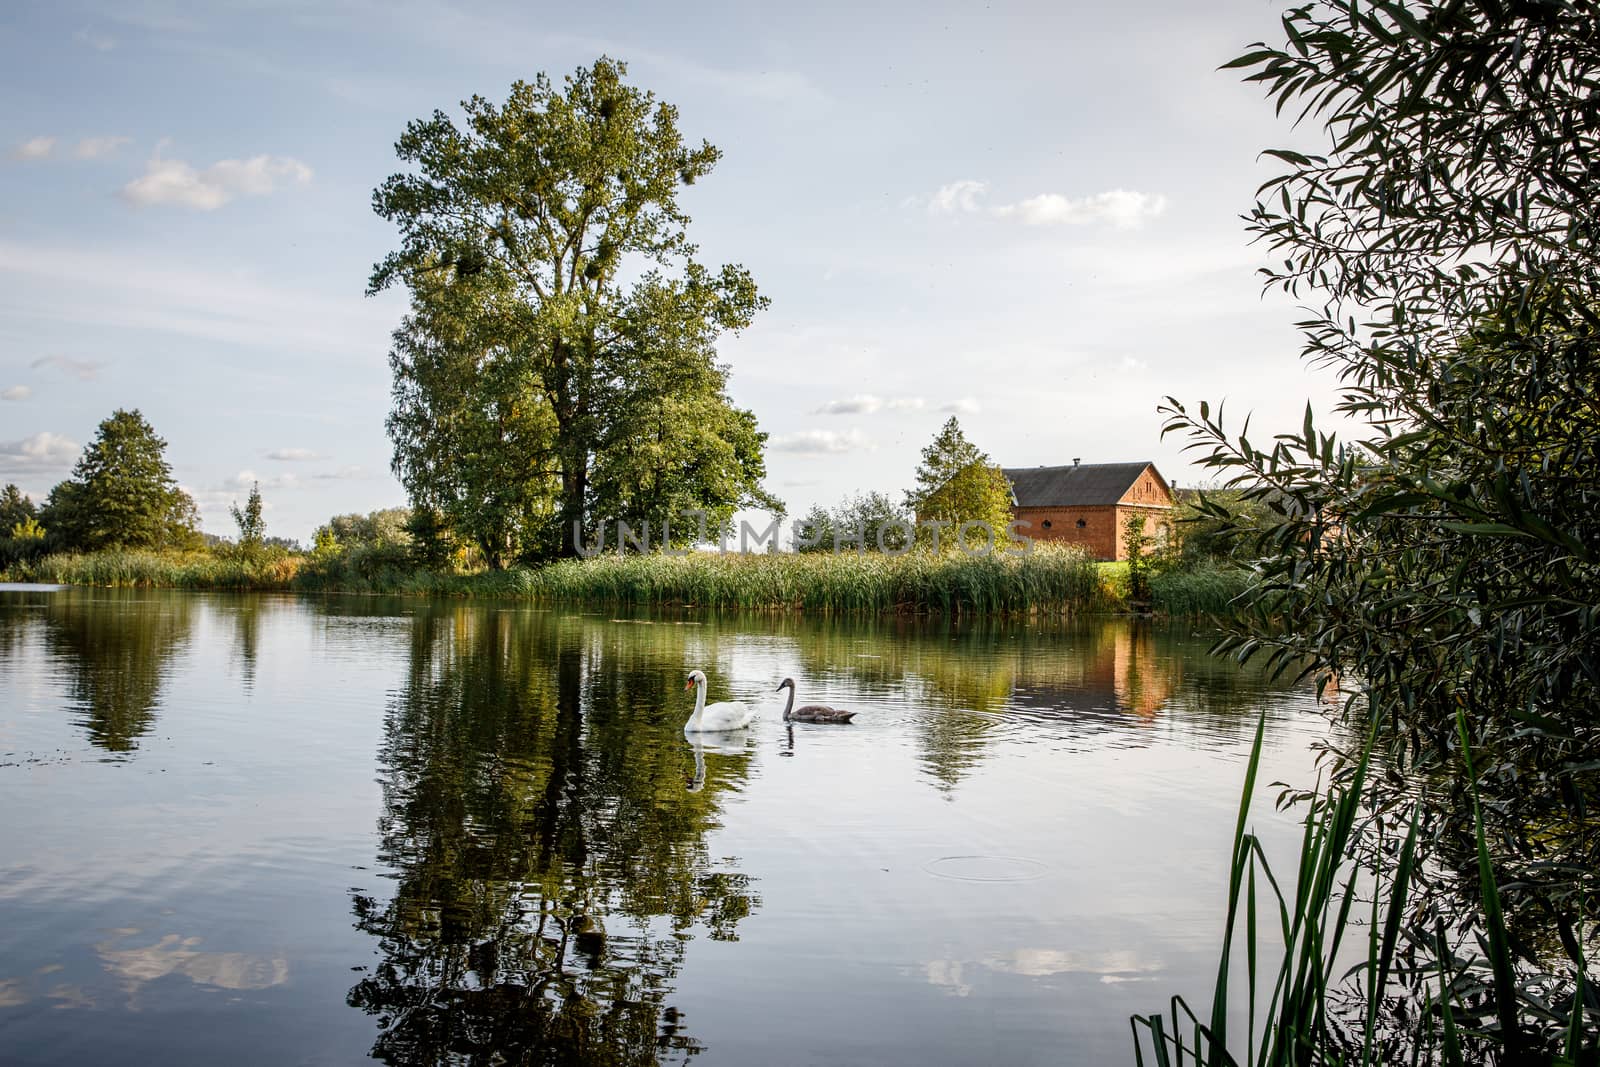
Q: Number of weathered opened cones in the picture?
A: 0